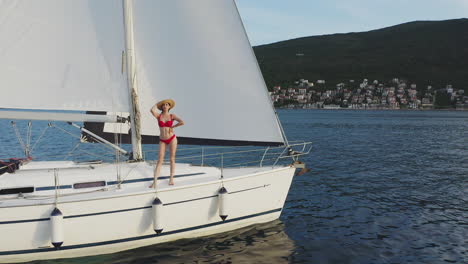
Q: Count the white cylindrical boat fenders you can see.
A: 3